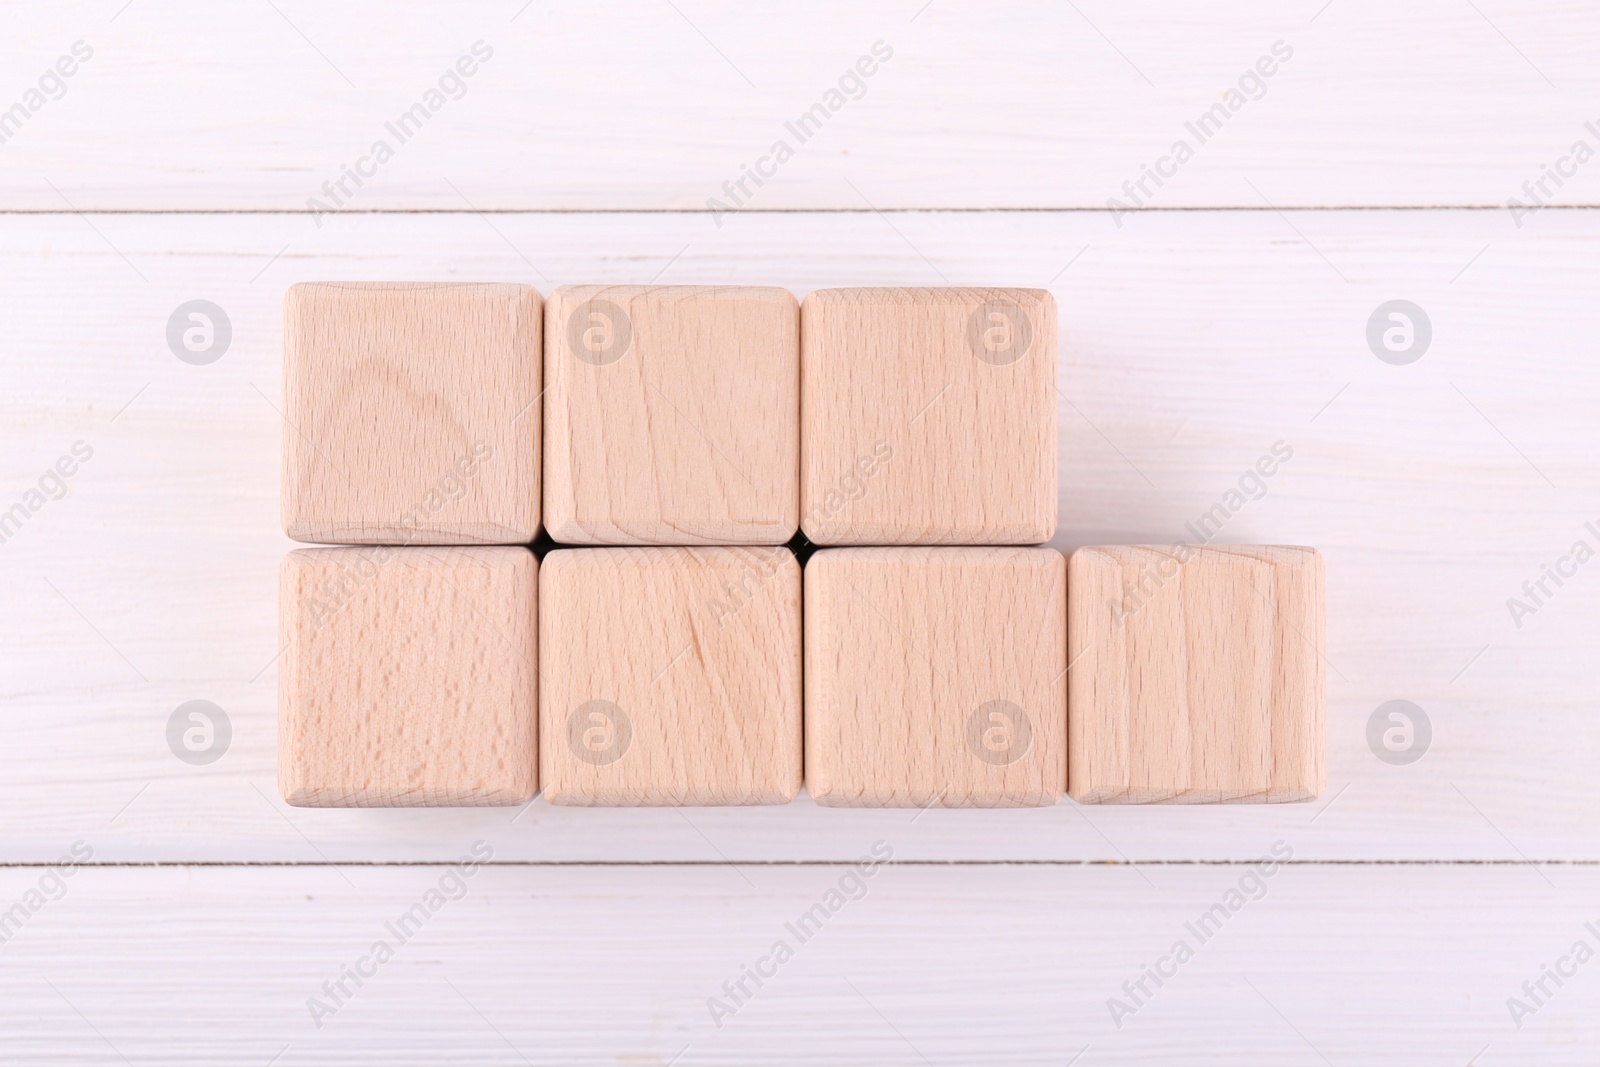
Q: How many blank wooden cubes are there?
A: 7